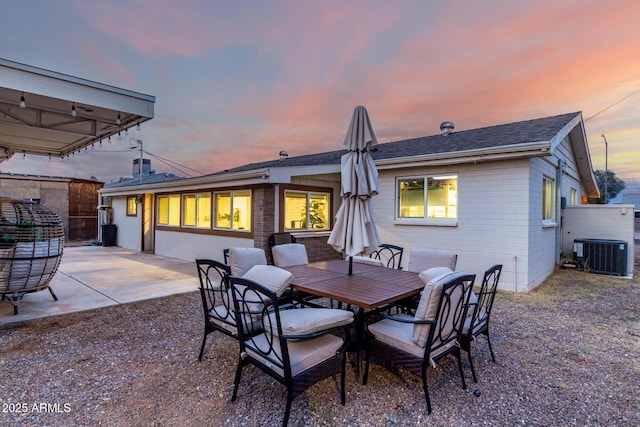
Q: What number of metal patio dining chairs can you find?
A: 8